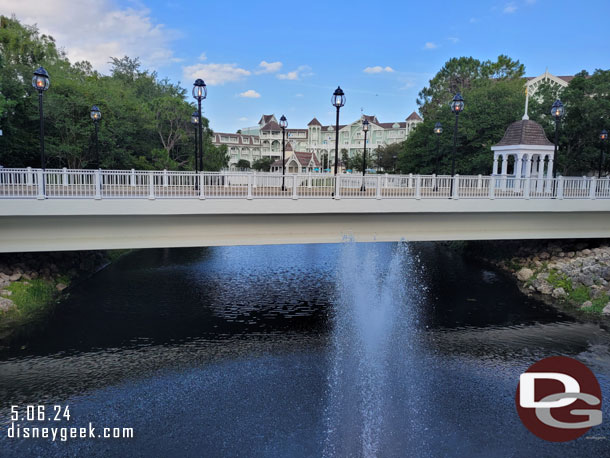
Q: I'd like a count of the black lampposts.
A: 11